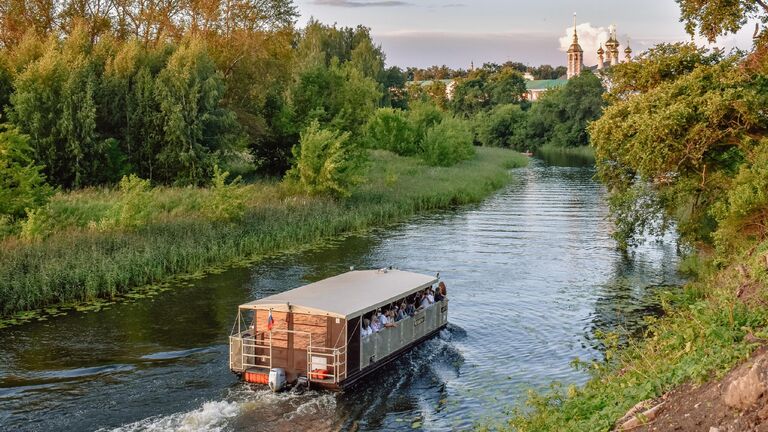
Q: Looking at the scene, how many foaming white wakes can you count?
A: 1